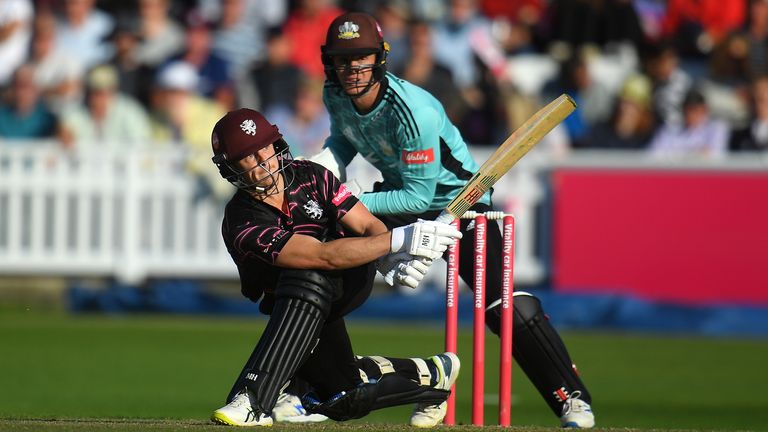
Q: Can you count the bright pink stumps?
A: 3